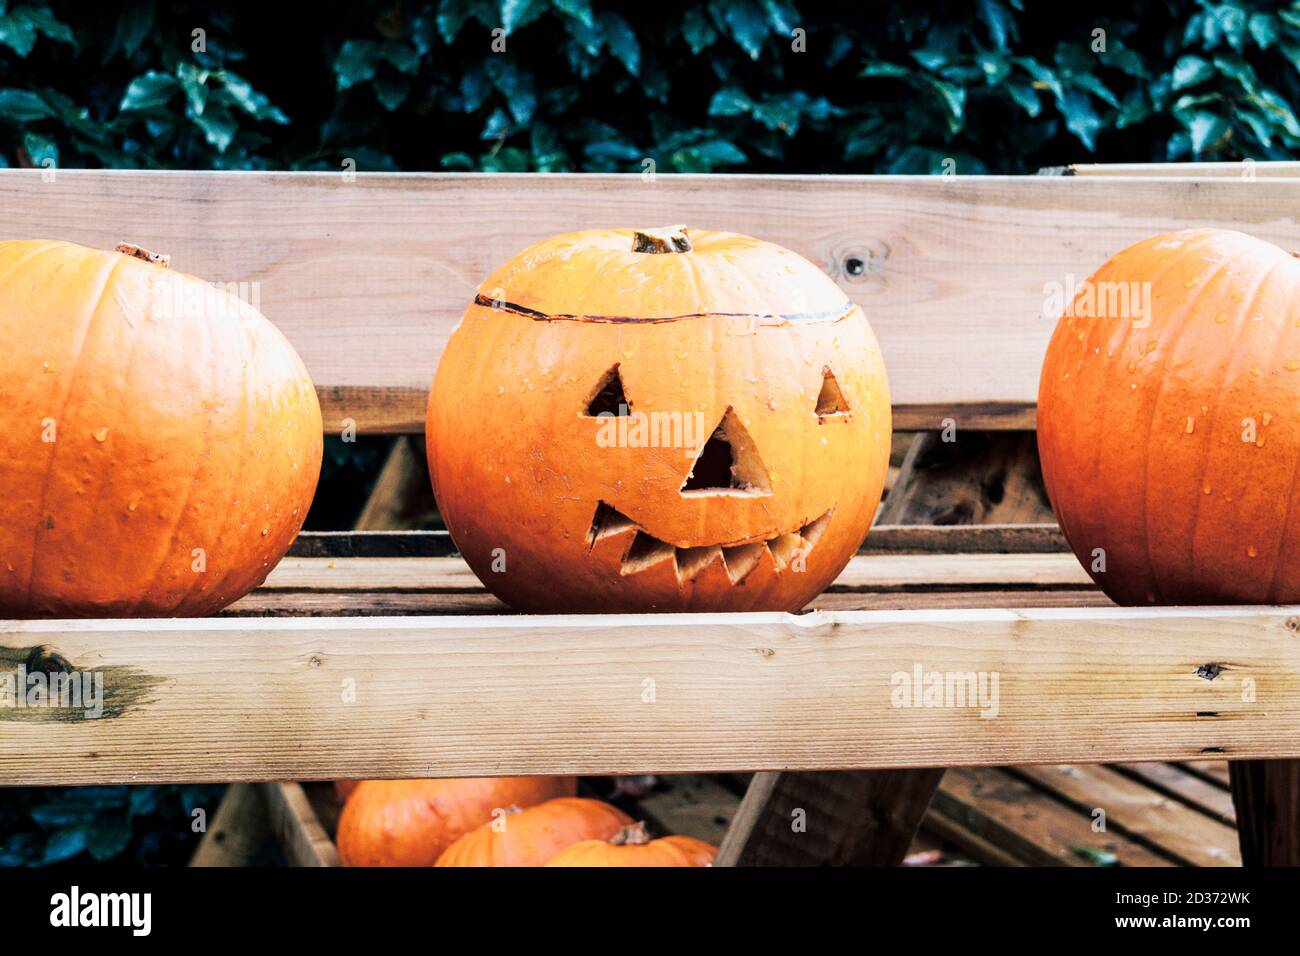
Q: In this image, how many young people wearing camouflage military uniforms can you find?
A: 0